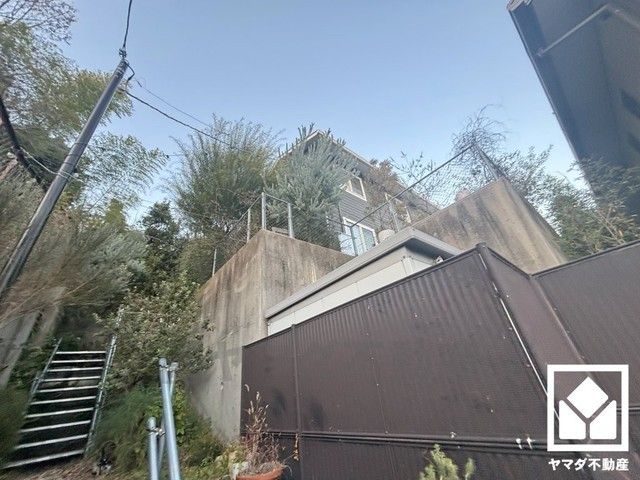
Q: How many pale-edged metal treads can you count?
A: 10